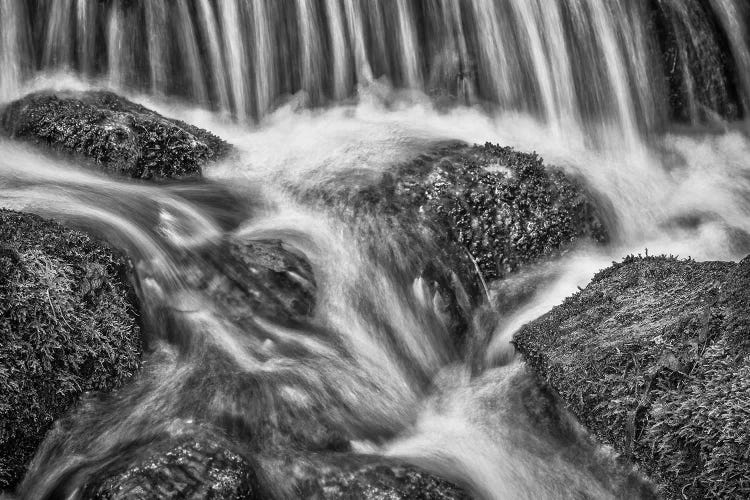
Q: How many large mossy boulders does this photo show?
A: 4